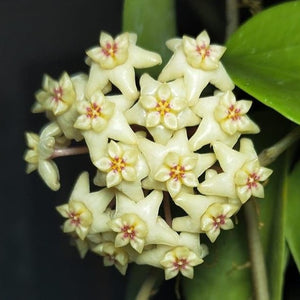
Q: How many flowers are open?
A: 15